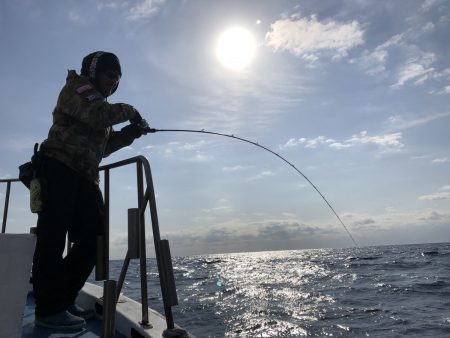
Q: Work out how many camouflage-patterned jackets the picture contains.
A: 1